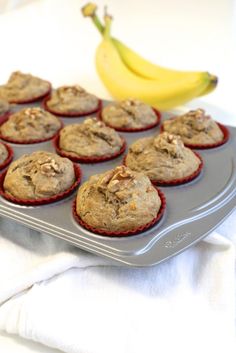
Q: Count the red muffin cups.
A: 11